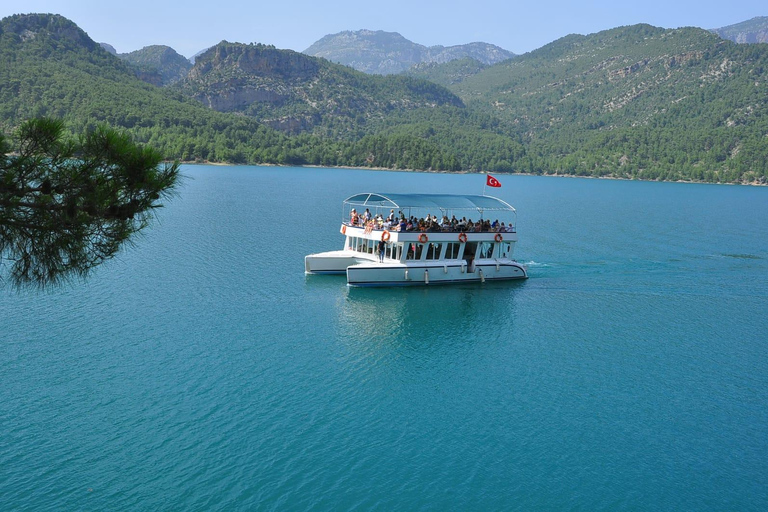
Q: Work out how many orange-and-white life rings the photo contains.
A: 5